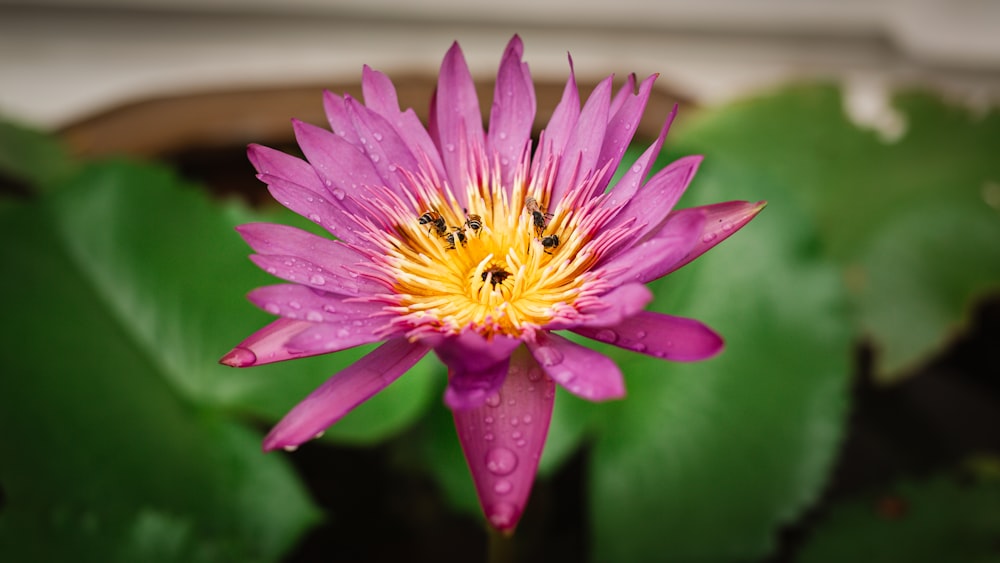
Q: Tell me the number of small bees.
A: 5